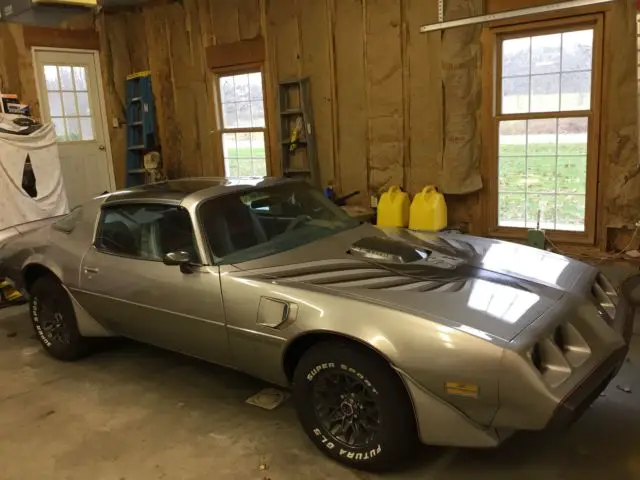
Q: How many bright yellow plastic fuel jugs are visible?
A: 2